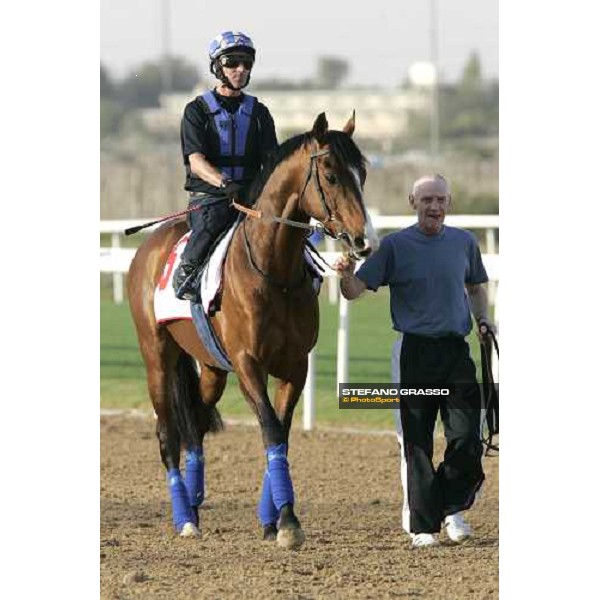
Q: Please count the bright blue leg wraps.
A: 4